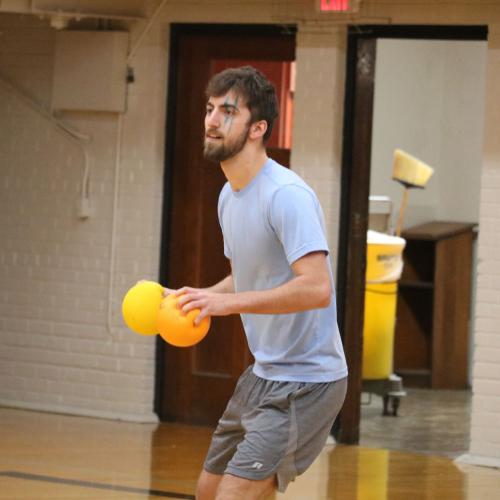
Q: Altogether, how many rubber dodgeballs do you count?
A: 2